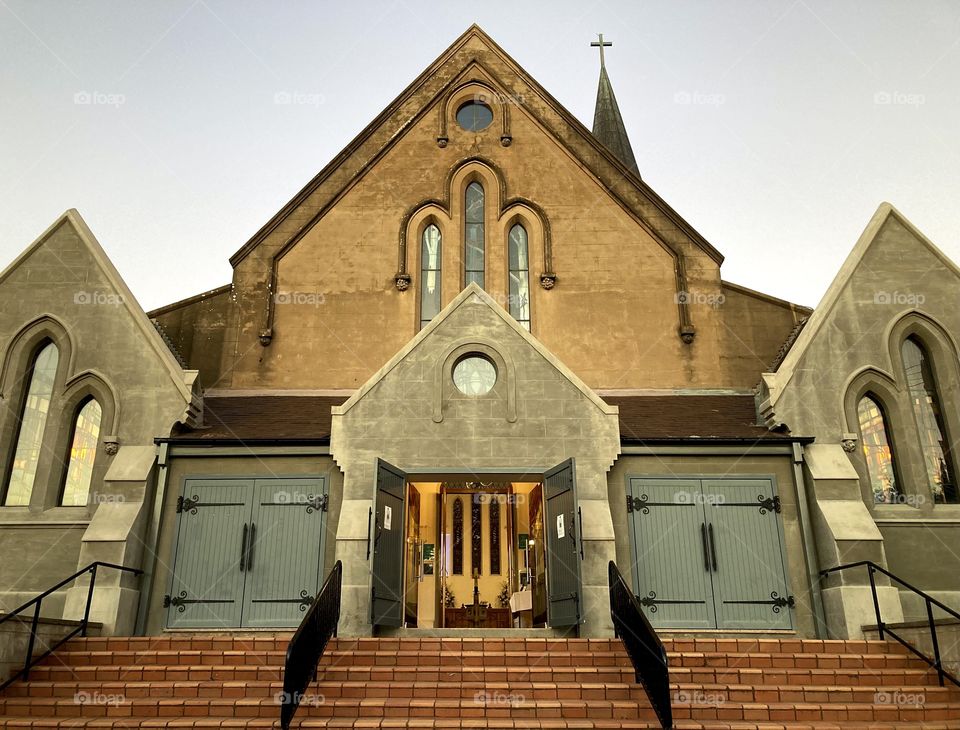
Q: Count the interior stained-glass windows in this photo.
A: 3